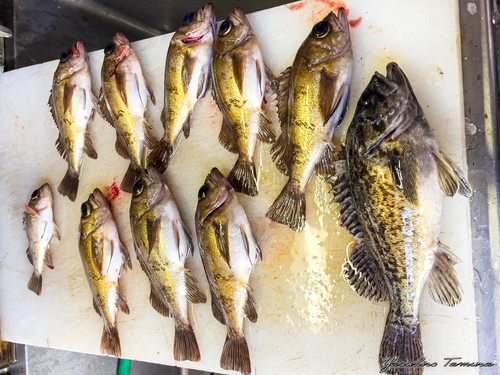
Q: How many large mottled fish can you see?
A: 1